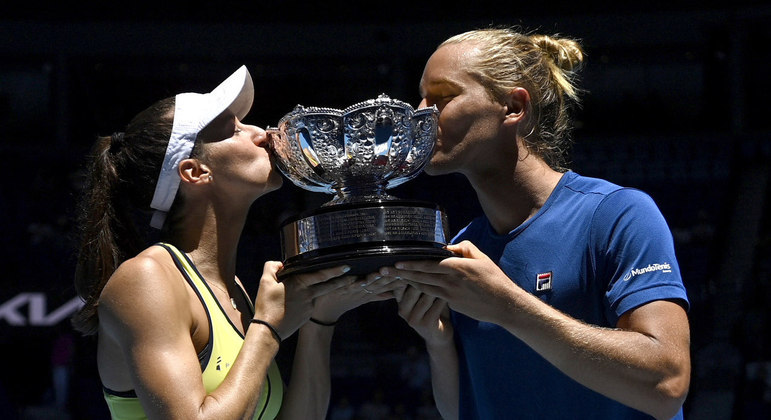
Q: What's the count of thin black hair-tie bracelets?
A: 2